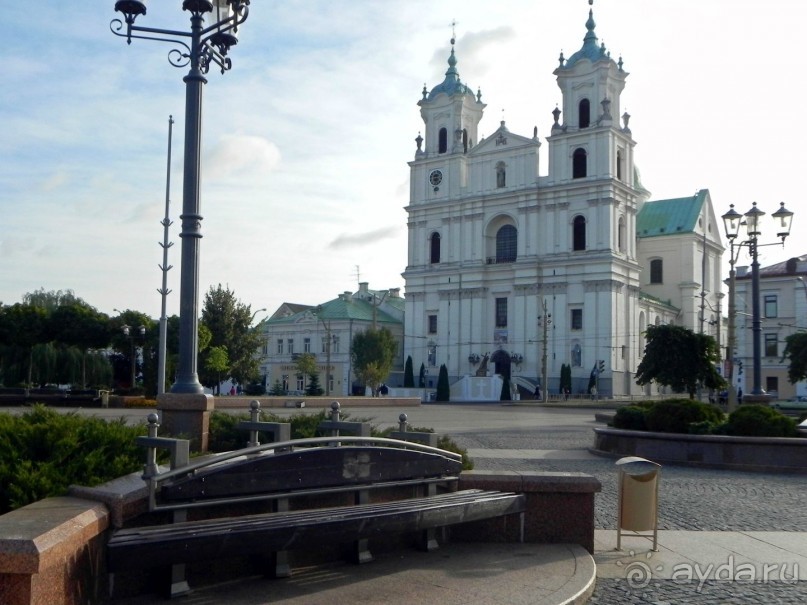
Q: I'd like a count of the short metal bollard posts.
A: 4